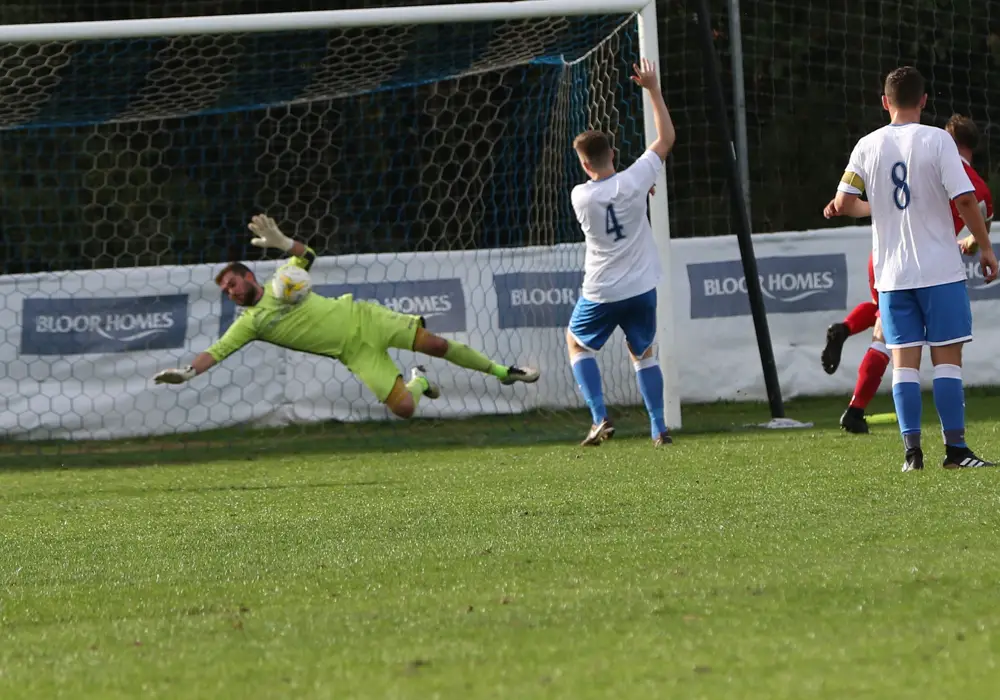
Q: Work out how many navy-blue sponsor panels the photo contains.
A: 5